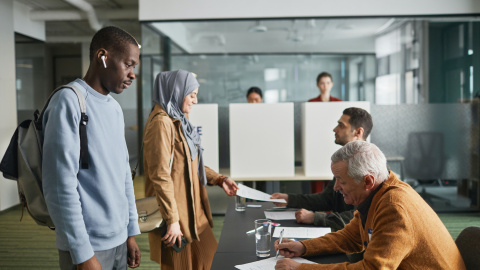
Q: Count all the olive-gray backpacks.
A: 1